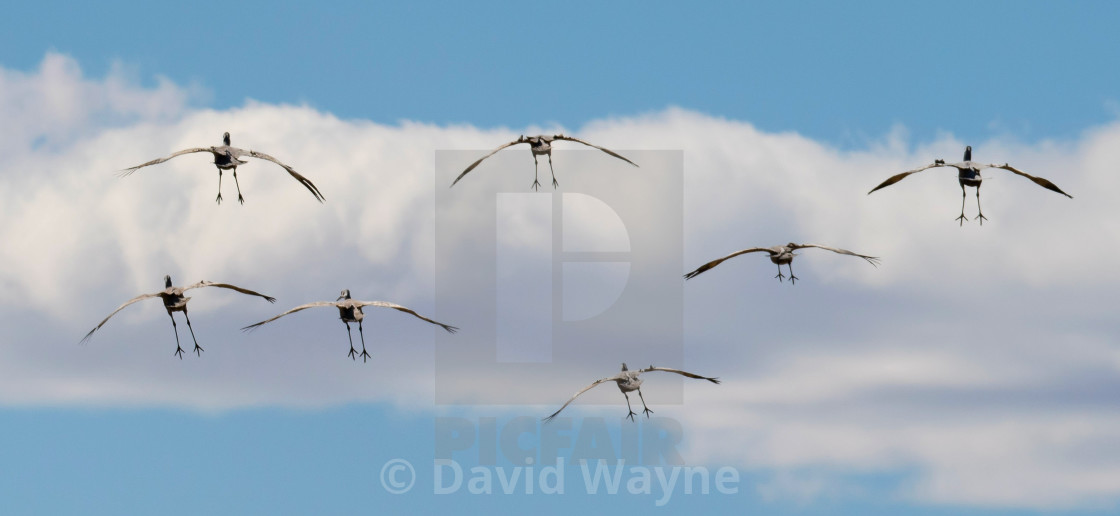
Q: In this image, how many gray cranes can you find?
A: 7